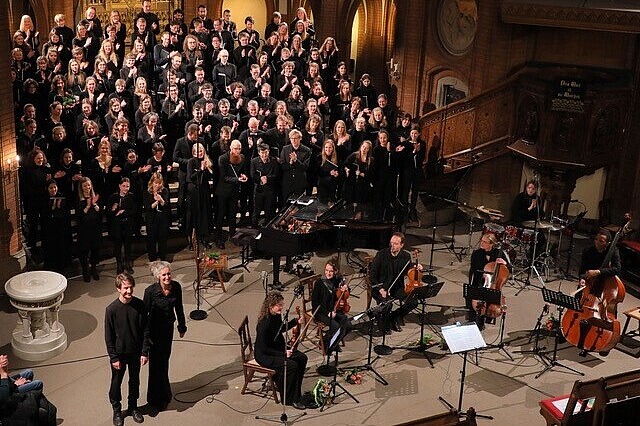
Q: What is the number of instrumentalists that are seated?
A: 6